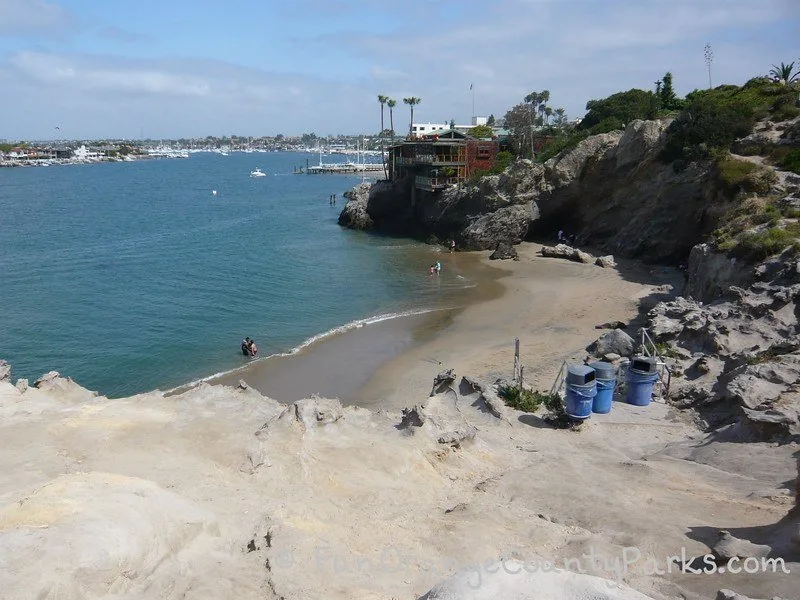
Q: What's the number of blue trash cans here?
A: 3